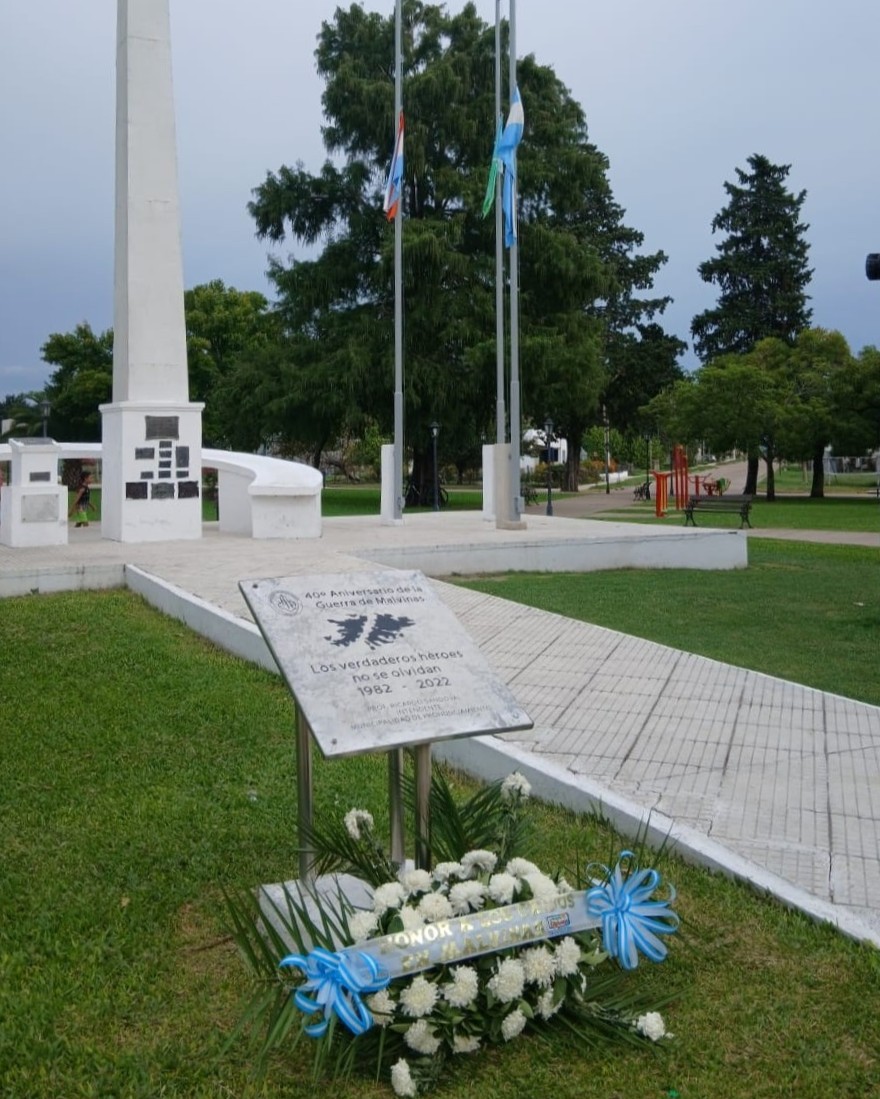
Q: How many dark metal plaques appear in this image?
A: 13